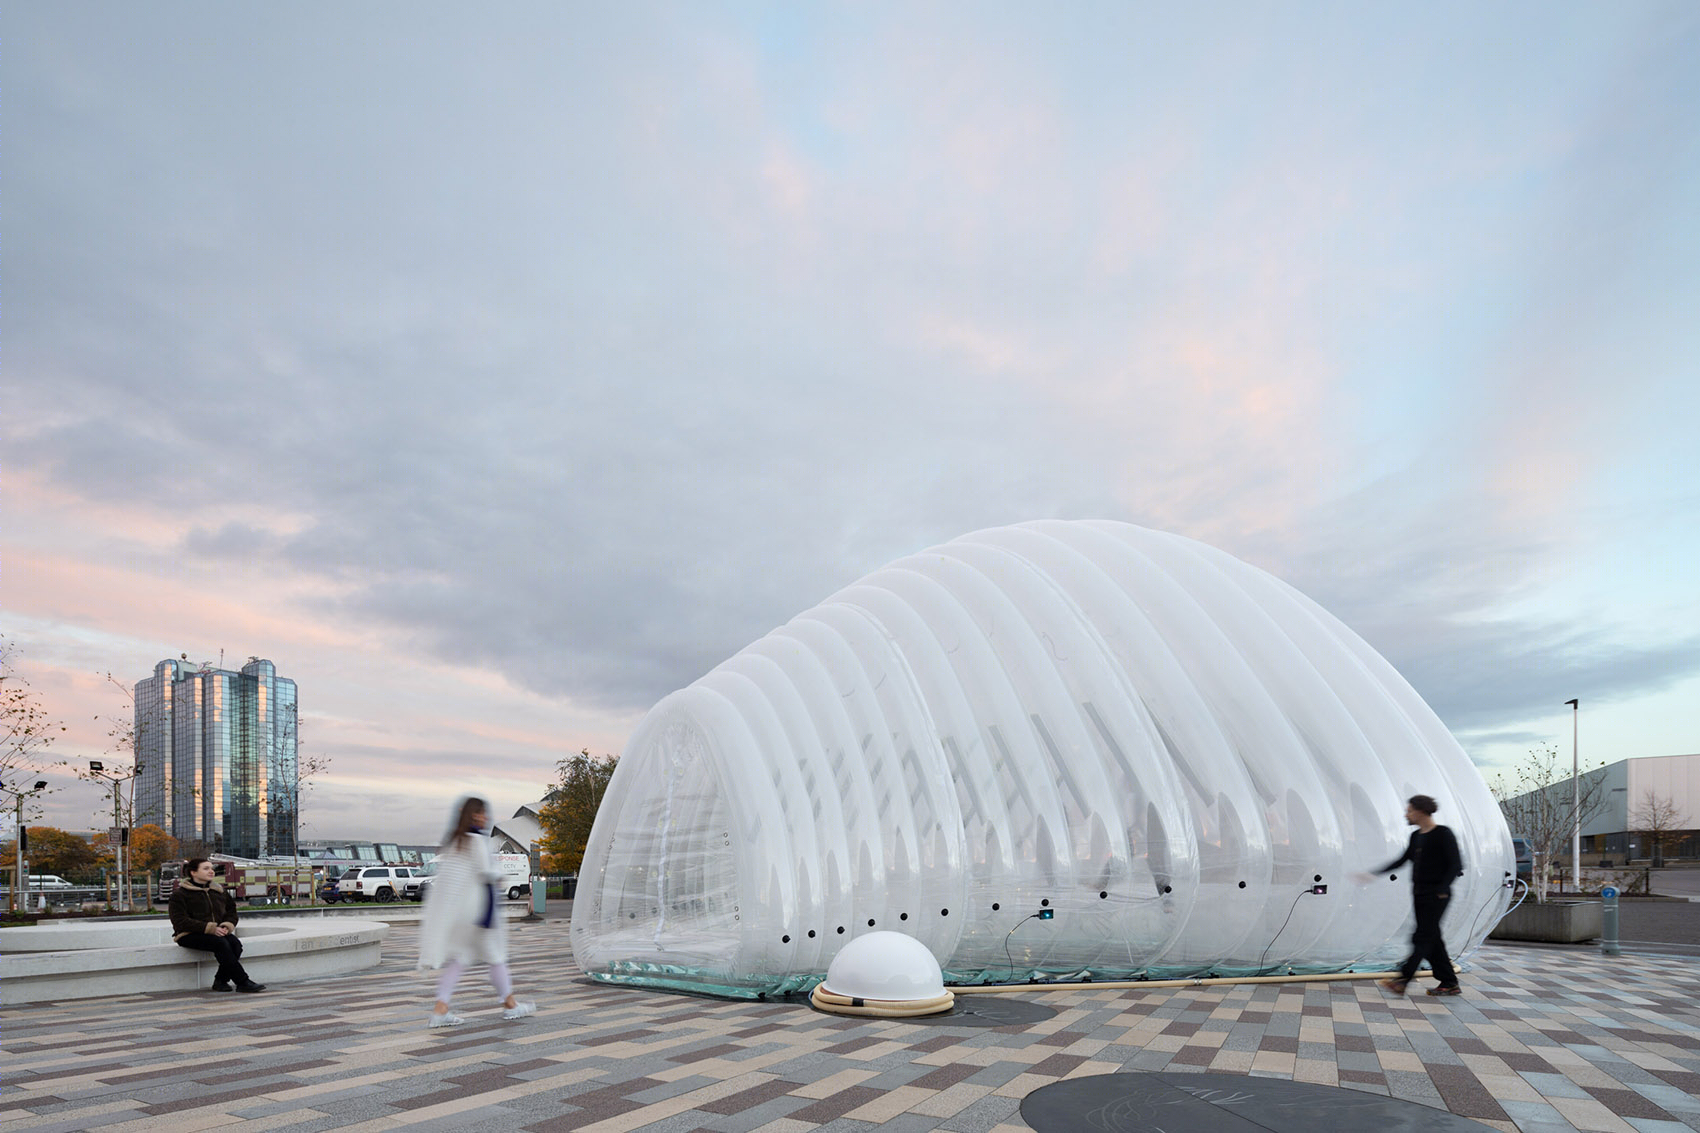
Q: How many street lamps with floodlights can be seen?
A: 2